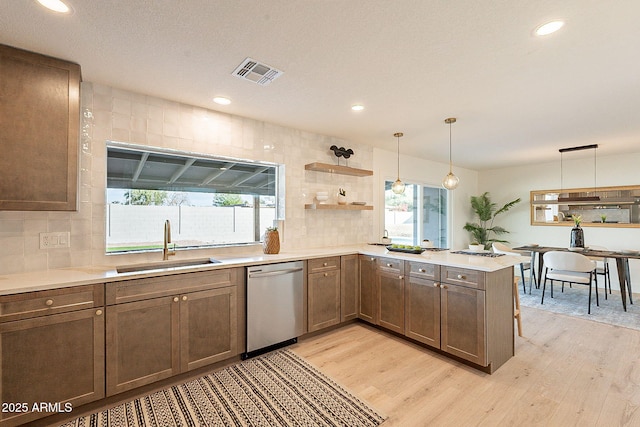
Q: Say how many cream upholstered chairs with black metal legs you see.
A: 3